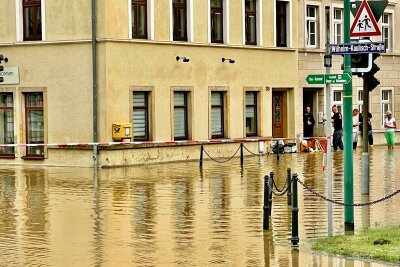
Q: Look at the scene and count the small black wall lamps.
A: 2